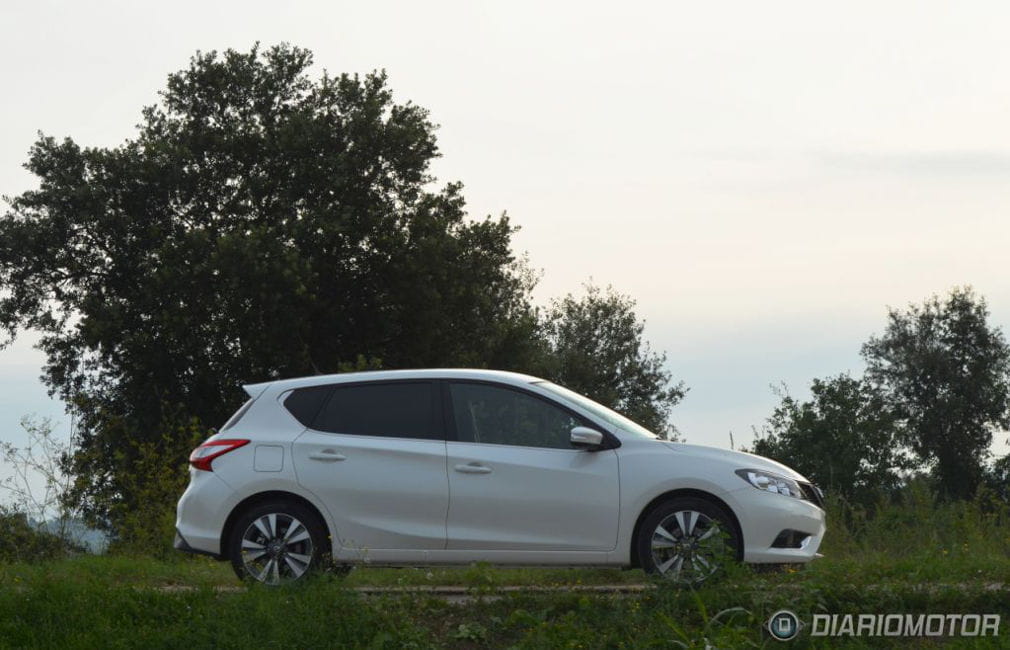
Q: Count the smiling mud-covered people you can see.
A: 0